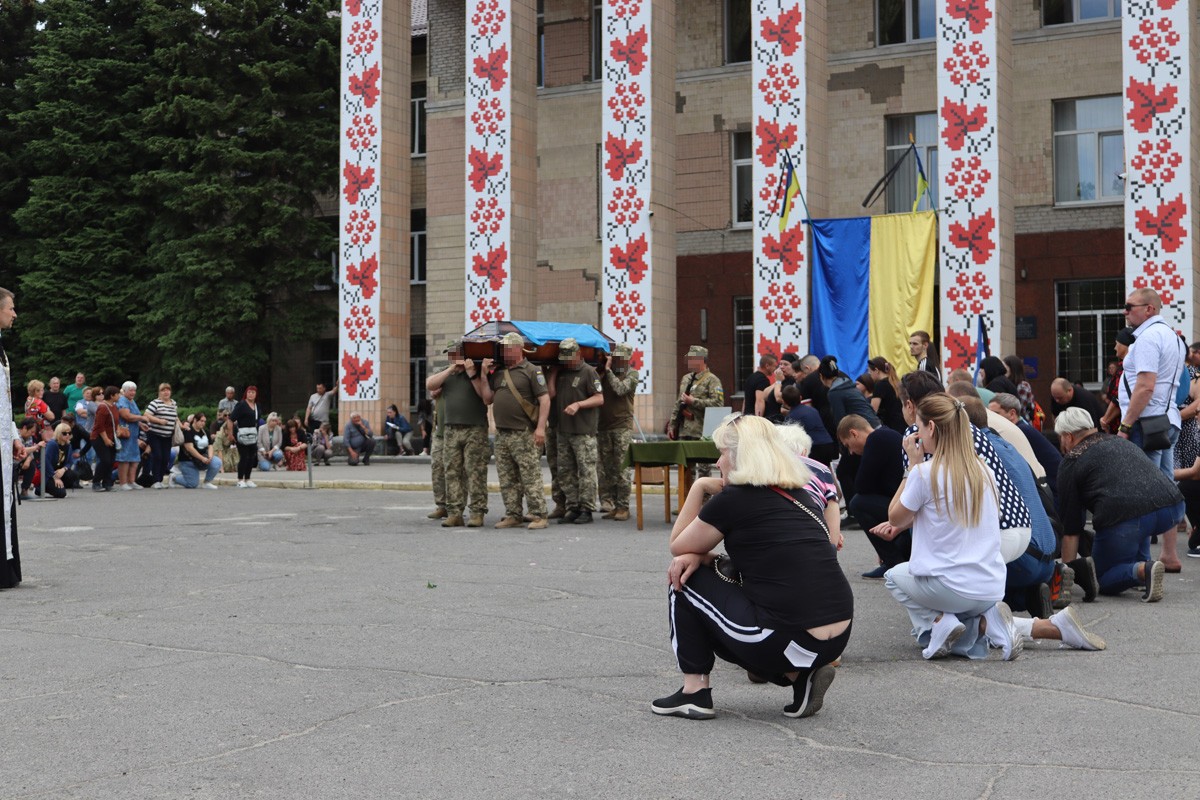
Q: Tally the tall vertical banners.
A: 6